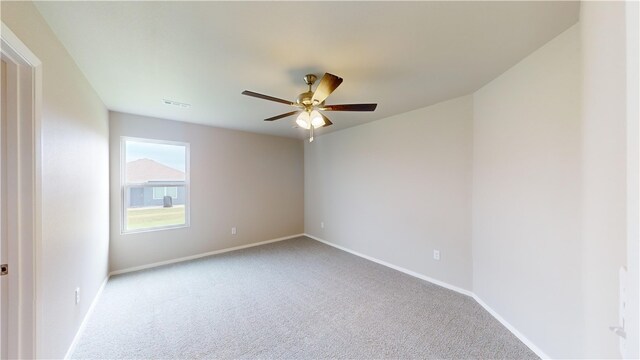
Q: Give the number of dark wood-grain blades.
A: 5